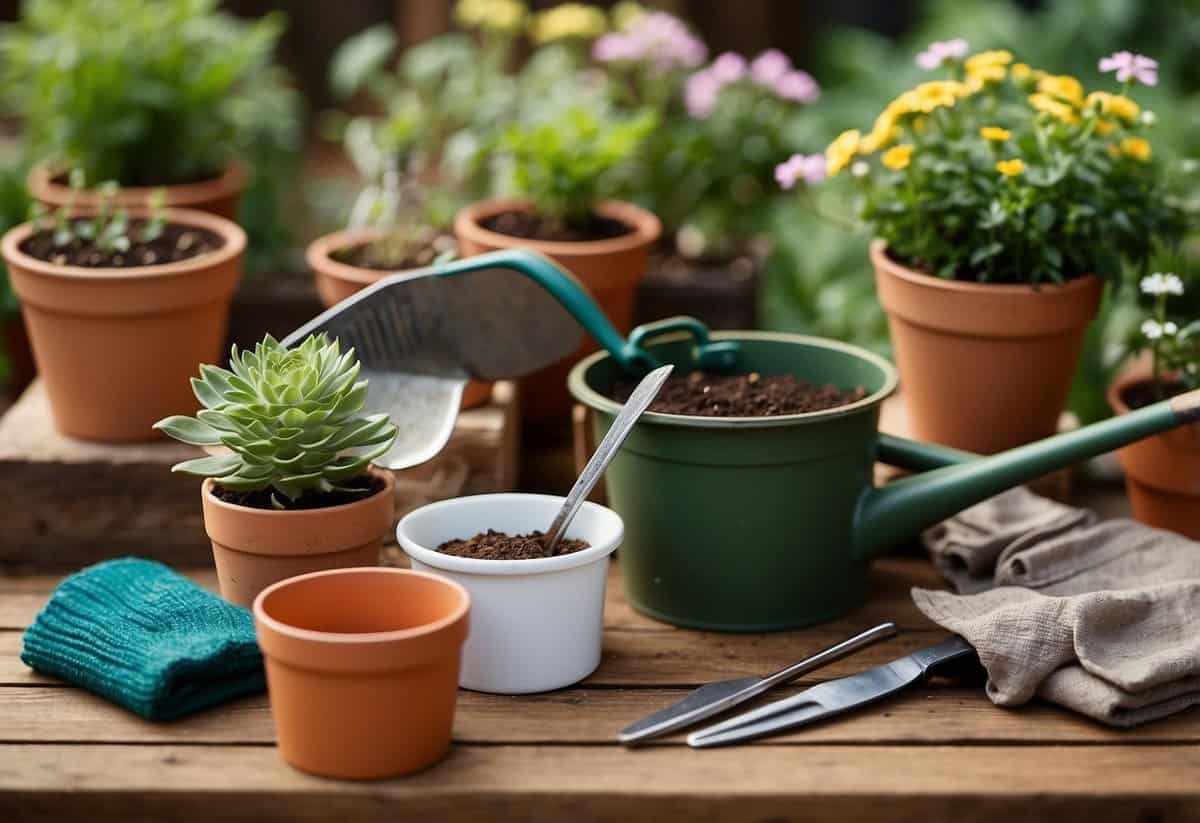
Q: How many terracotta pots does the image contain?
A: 8